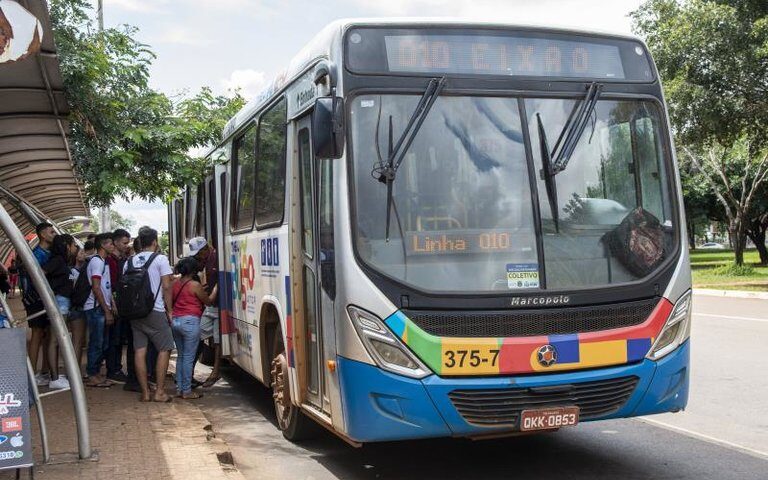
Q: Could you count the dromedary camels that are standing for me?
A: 0